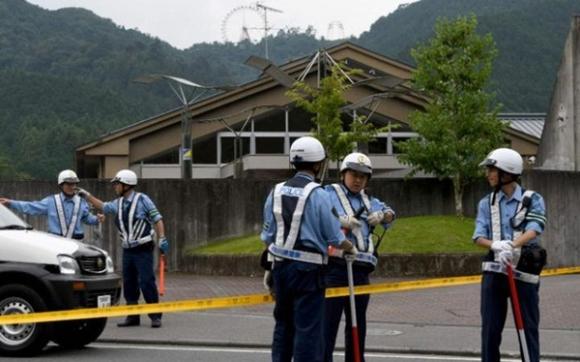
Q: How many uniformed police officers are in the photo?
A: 5